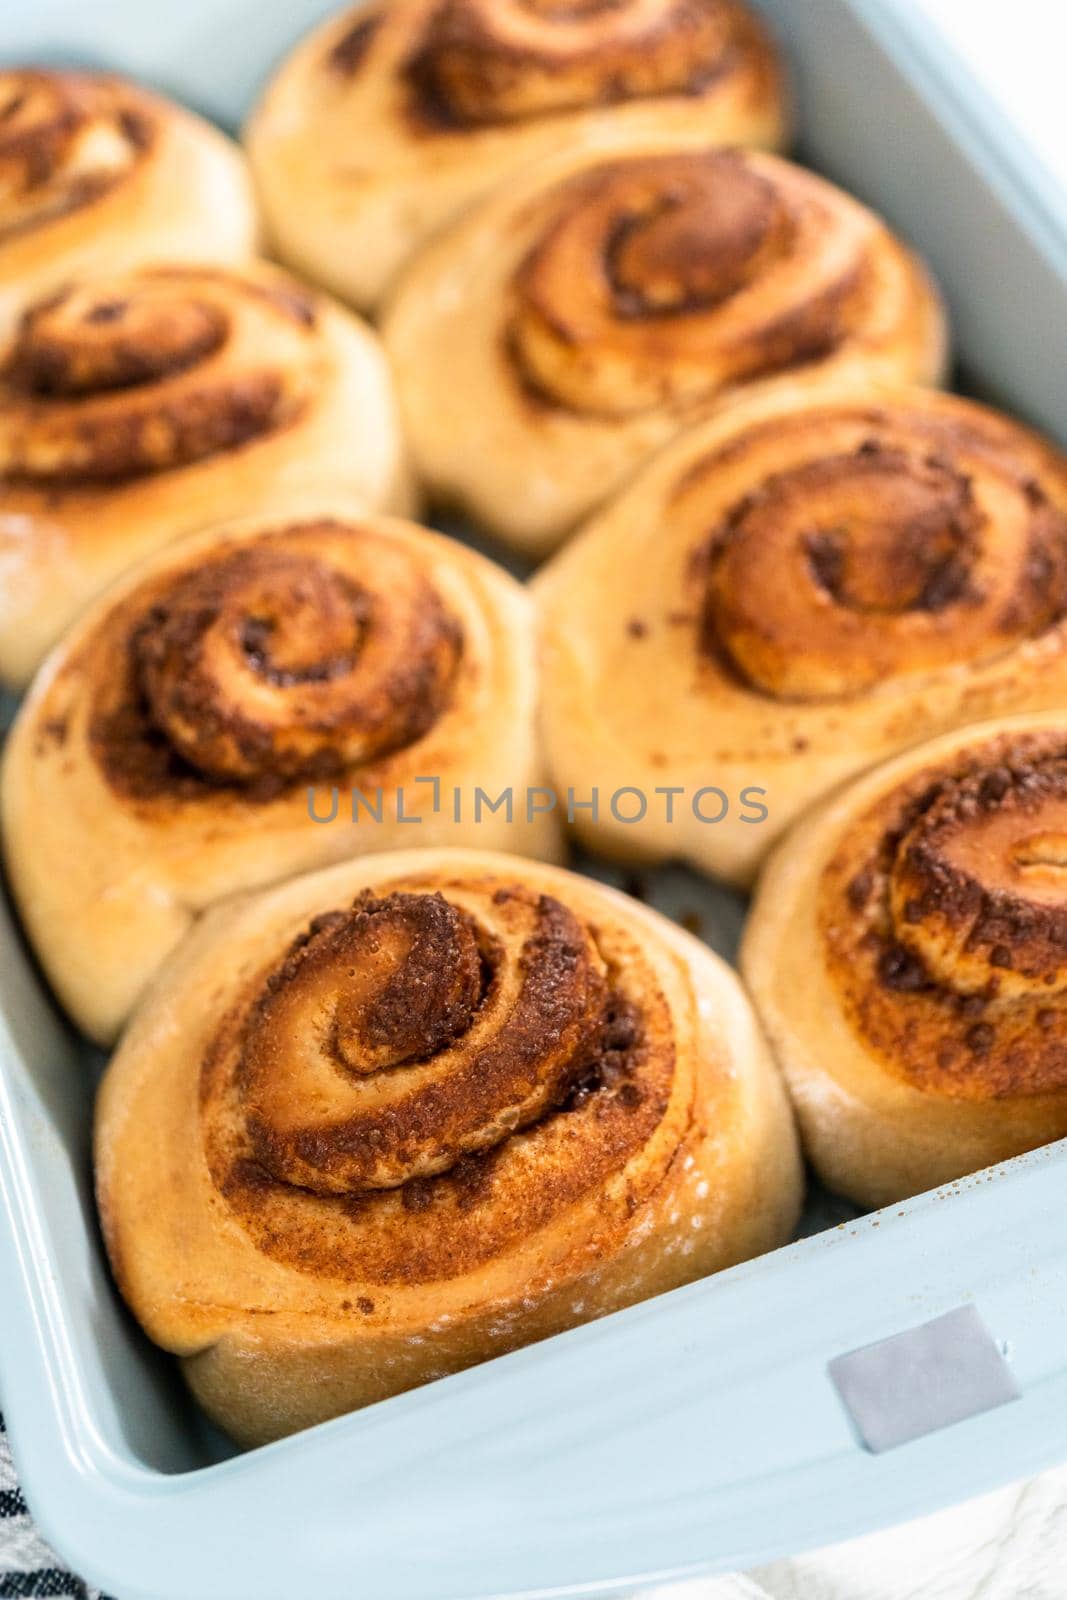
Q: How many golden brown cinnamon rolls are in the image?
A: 8